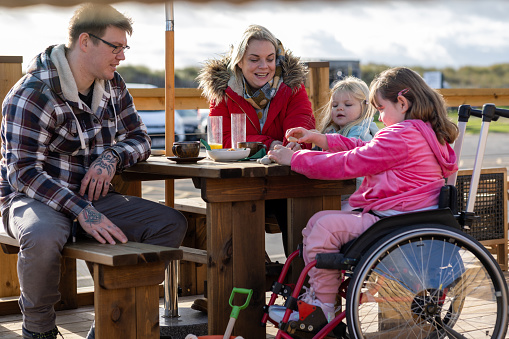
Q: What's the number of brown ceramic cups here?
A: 2